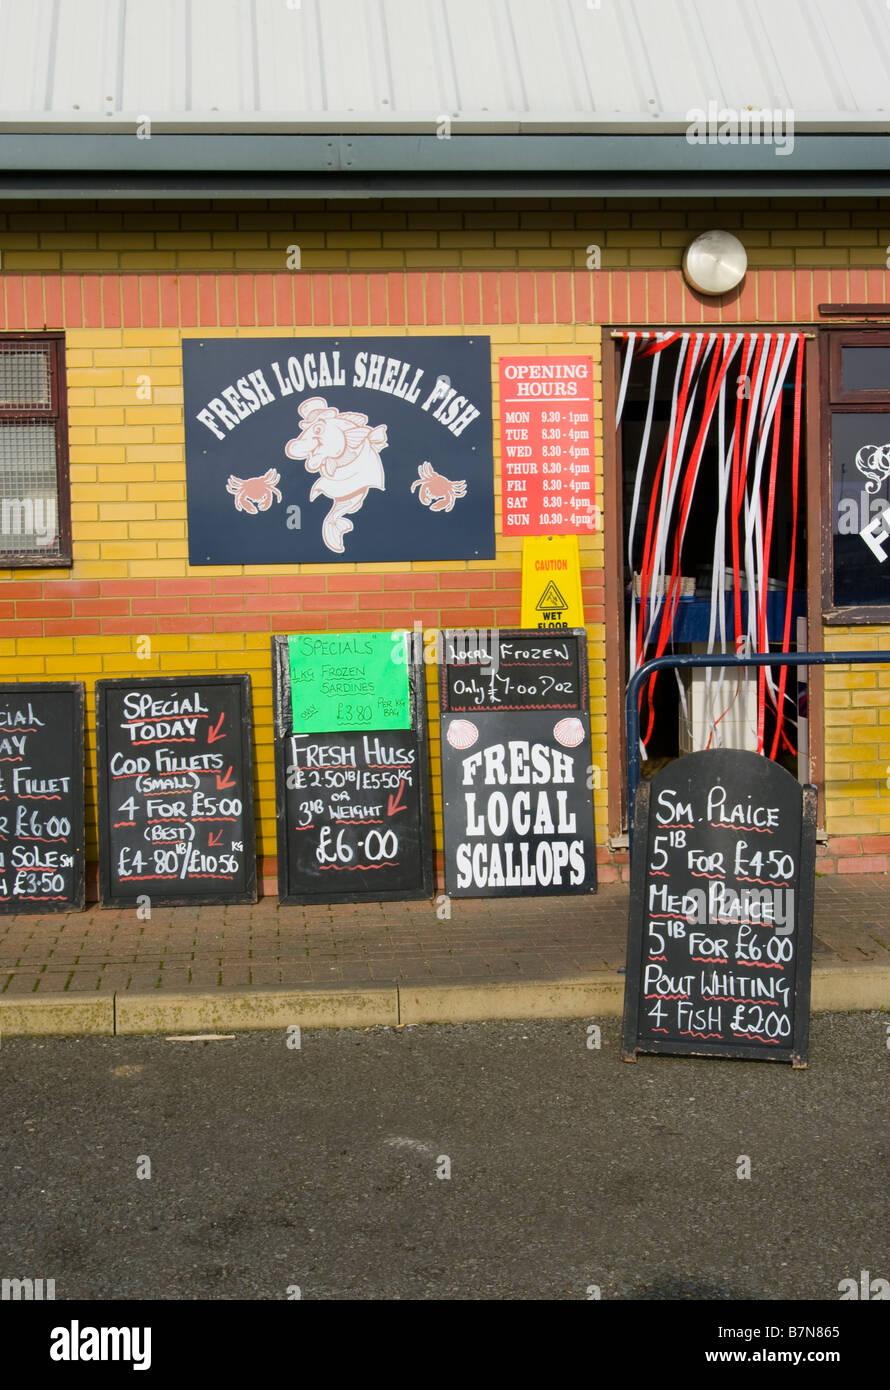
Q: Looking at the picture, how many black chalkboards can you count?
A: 5